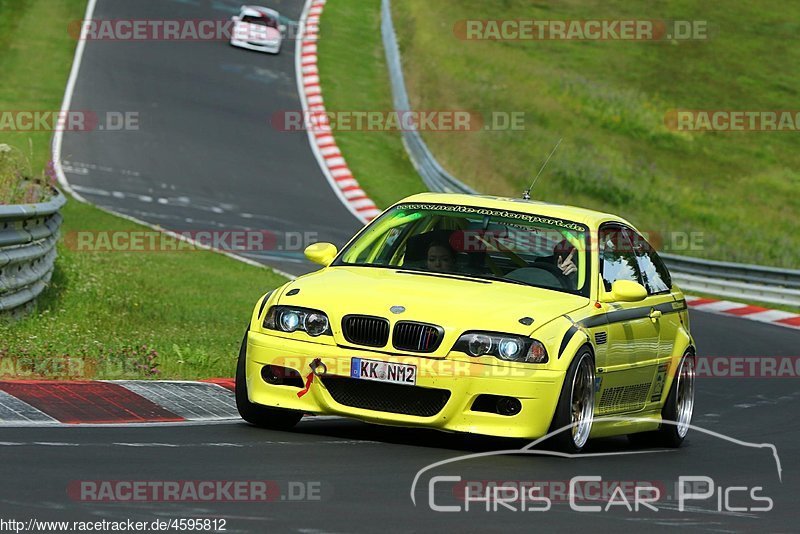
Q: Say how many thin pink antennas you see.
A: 0